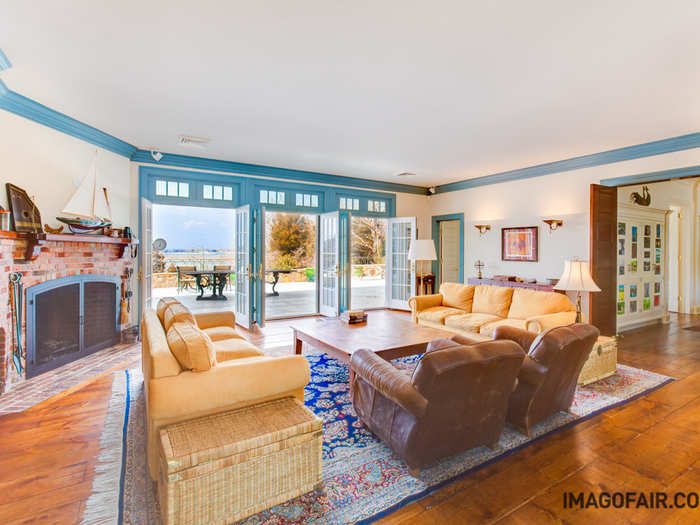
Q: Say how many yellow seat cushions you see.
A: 5